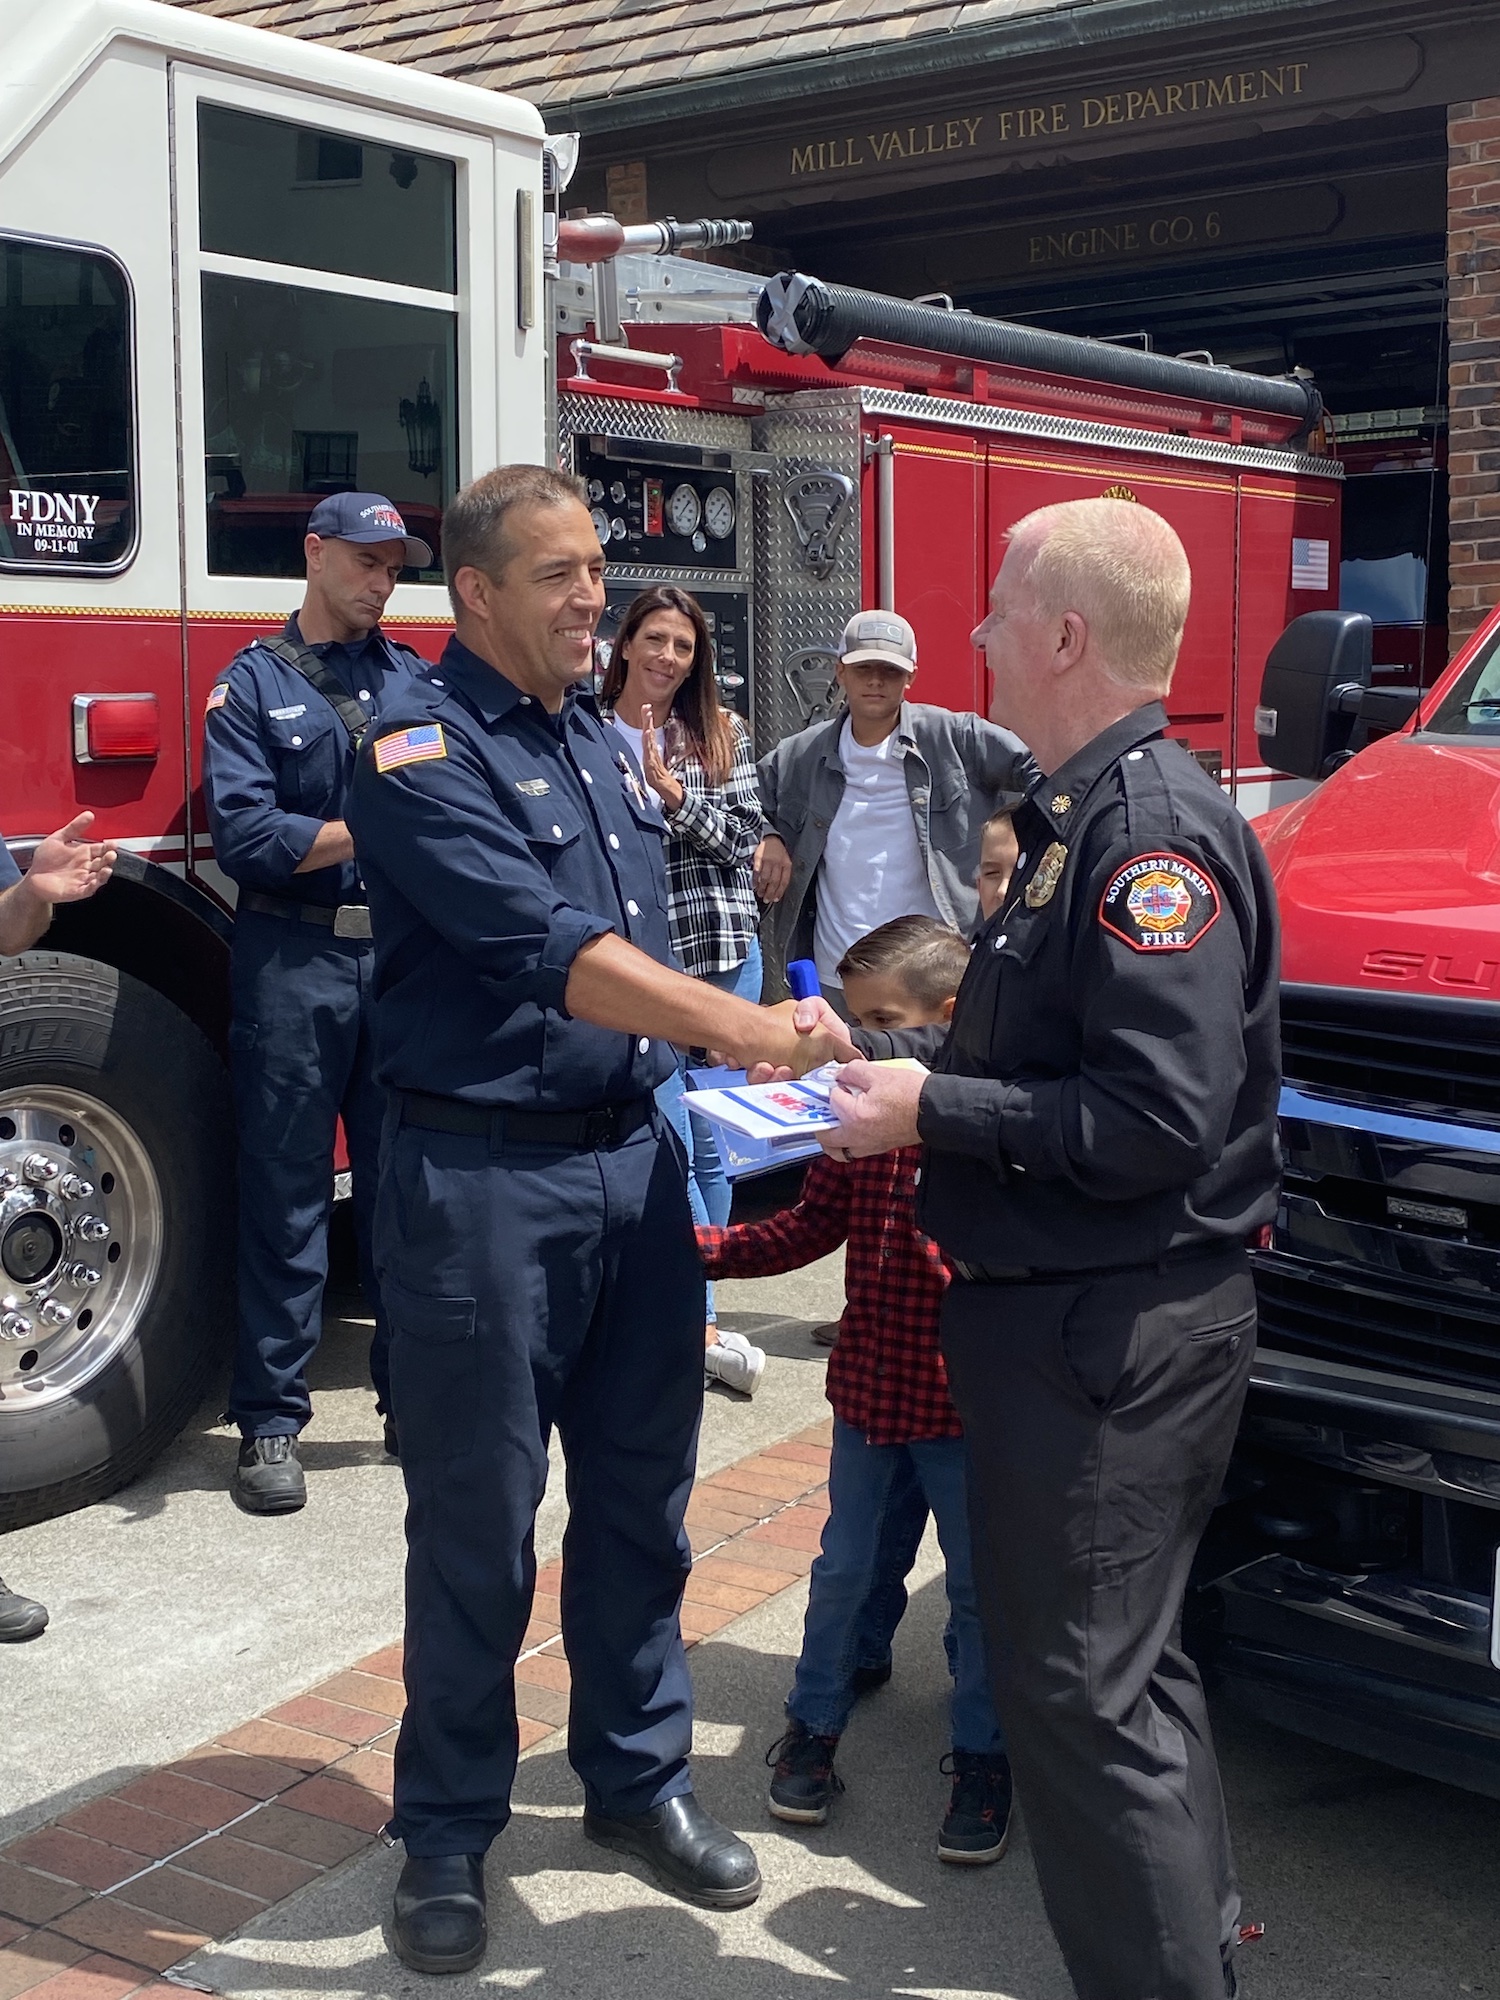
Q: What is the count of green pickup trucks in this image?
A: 0